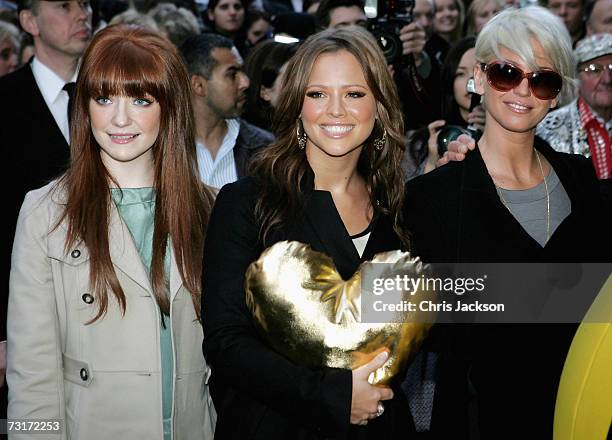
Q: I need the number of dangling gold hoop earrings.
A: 2